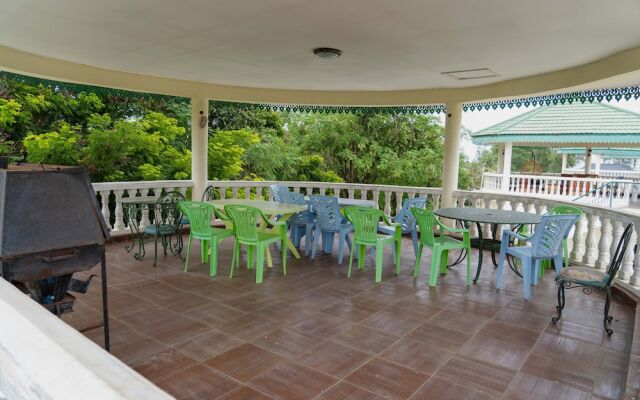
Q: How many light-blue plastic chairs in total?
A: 5